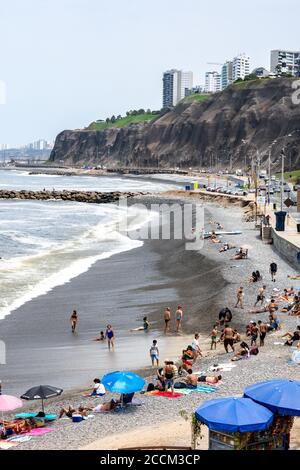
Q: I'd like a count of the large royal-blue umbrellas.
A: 2